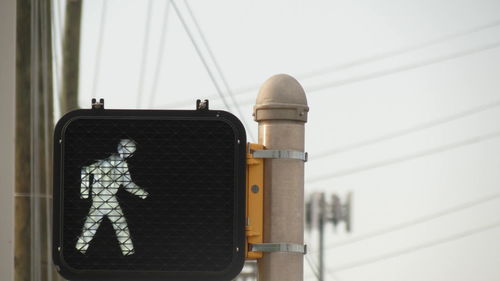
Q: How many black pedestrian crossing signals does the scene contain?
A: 1